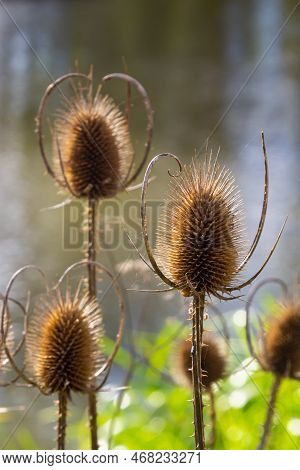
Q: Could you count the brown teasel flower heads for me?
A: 5